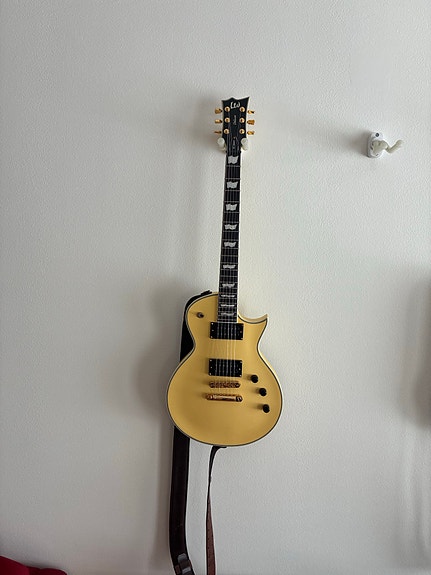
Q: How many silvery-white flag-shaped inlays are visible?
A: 10